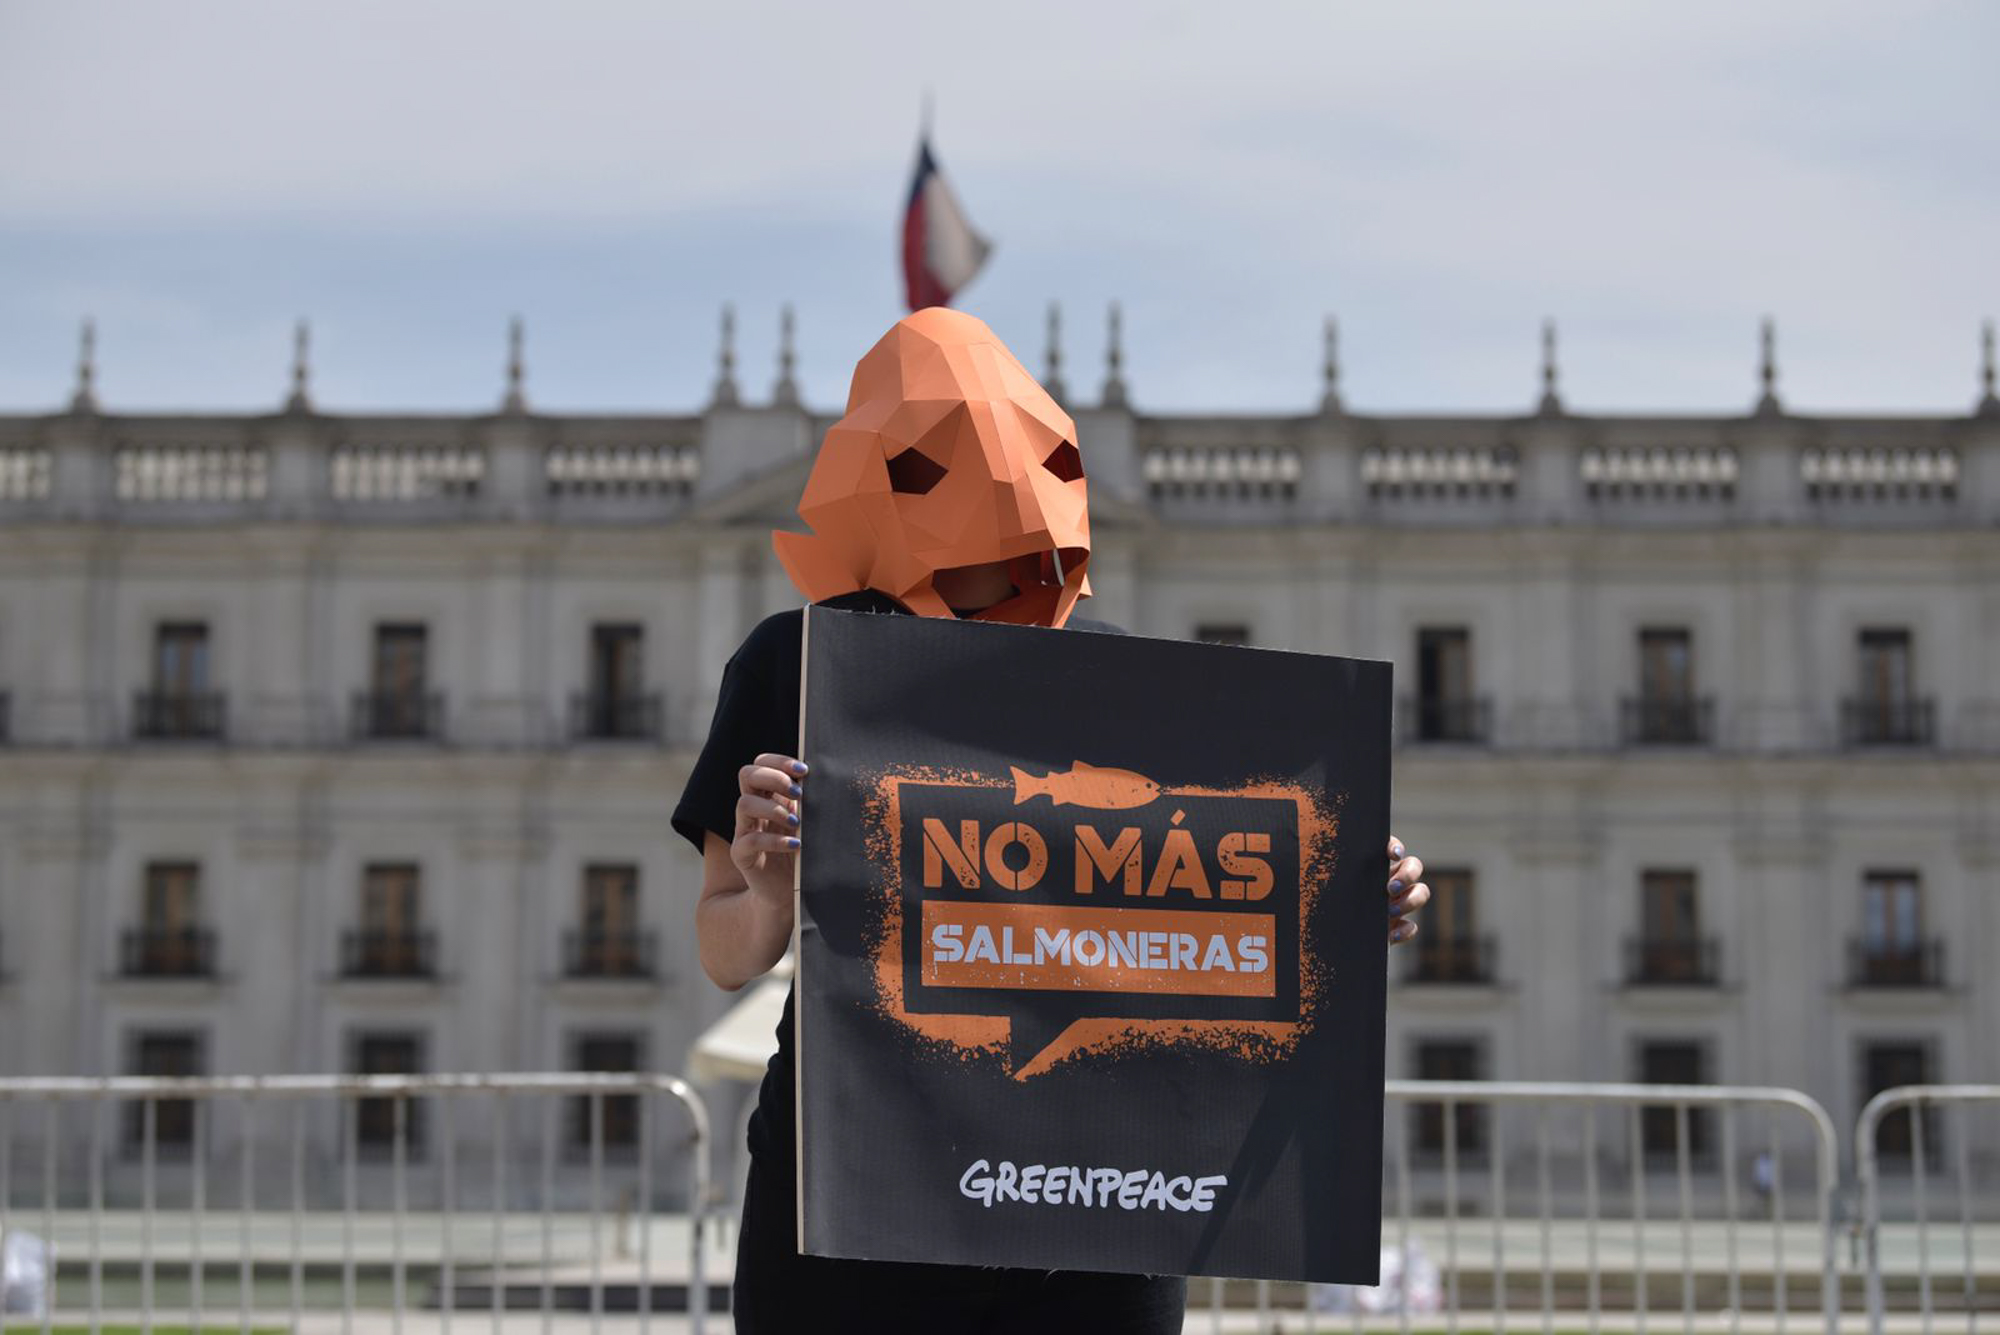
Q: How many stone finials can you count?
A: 11